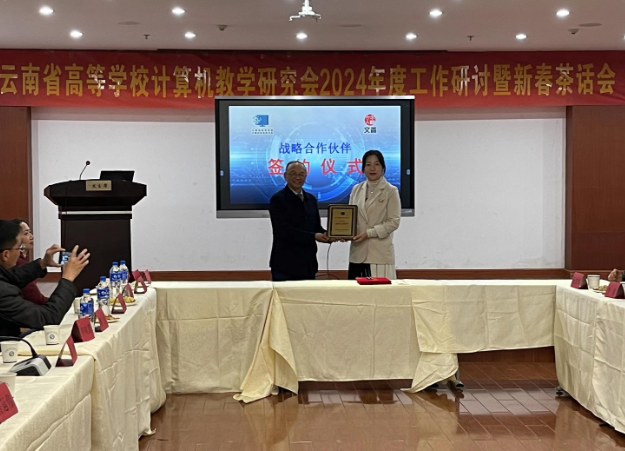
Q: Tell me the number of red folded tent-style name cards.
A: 11